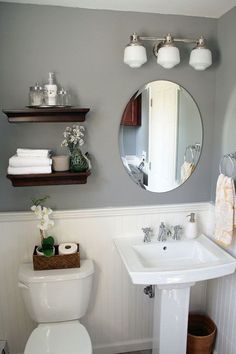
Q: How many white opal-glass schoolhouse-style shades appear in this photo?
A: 3